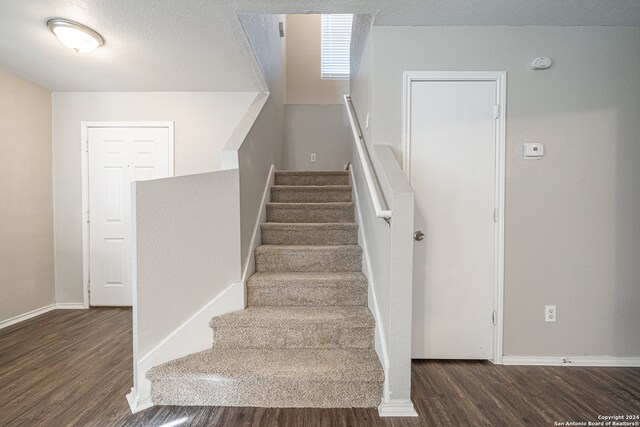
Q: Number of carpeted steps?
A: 8